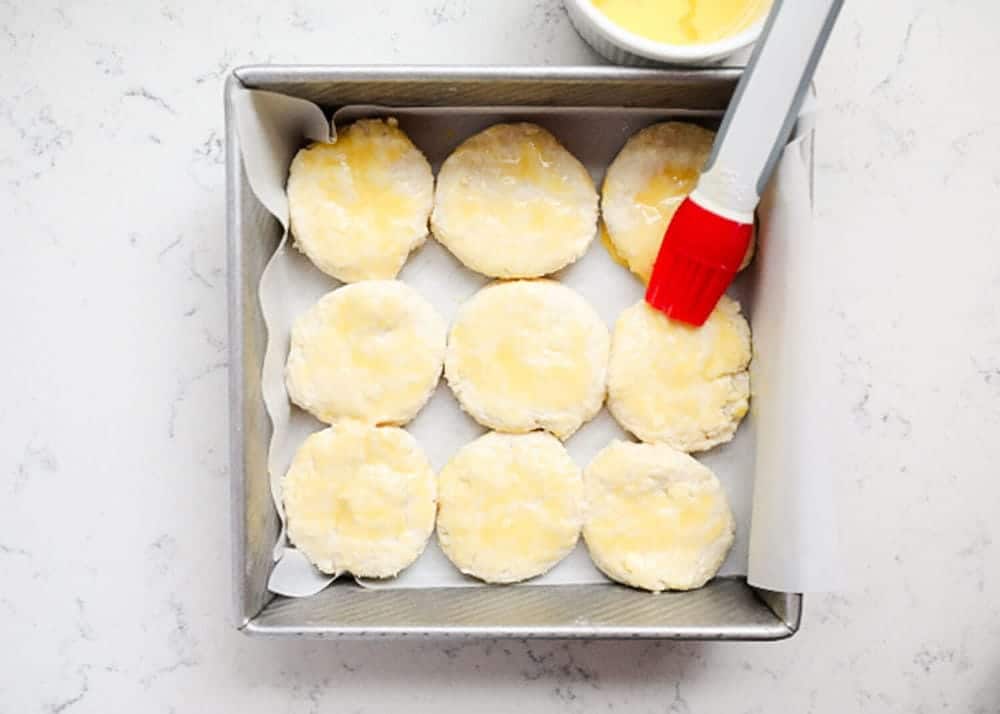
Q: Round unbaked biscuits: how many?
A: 9